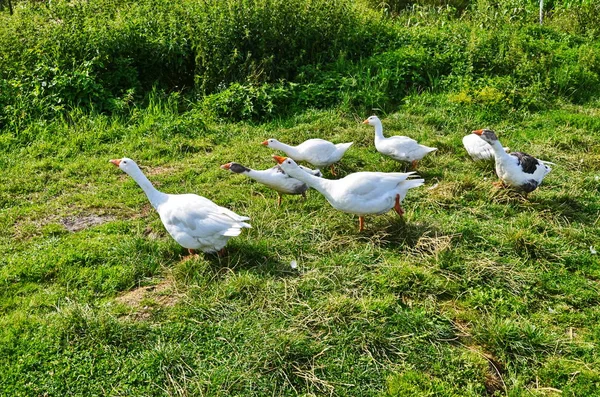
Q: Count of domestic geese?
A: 7